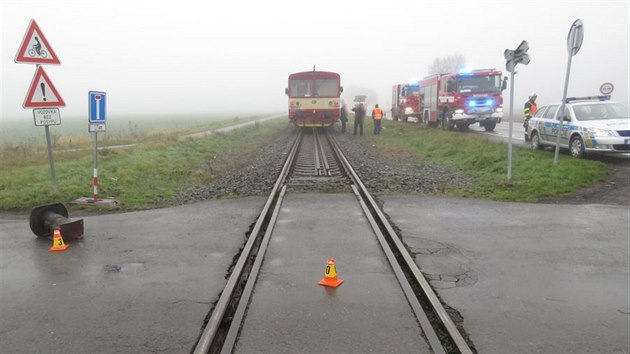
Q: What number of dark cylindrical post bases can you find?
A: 1